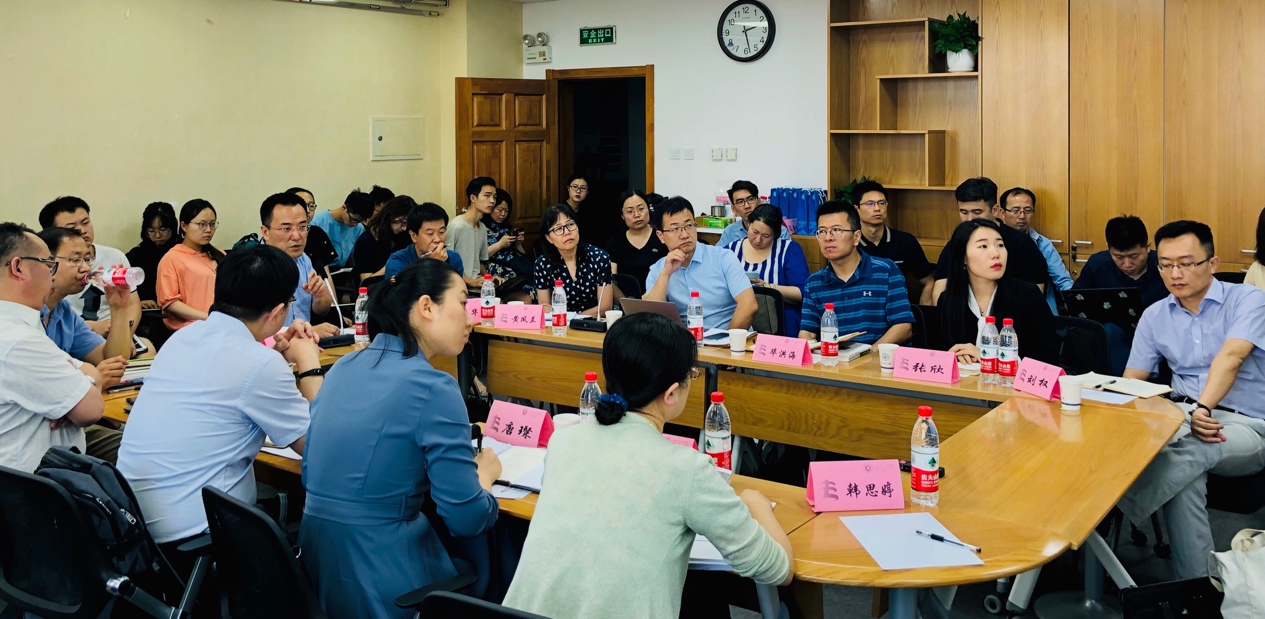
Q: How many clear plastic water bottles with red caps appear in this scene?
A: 10